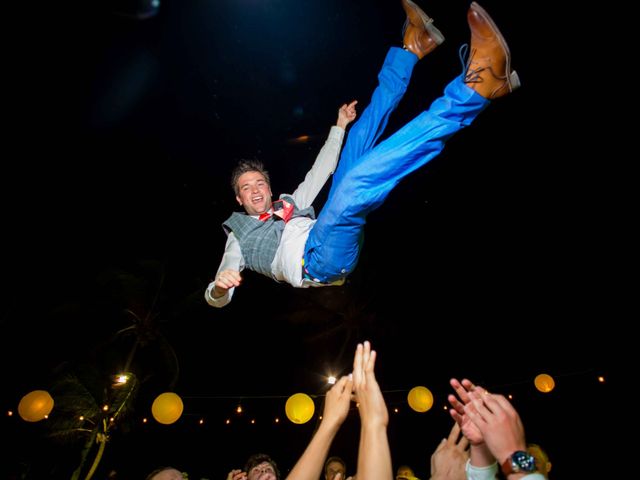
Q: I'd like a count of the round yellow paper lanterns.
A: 5